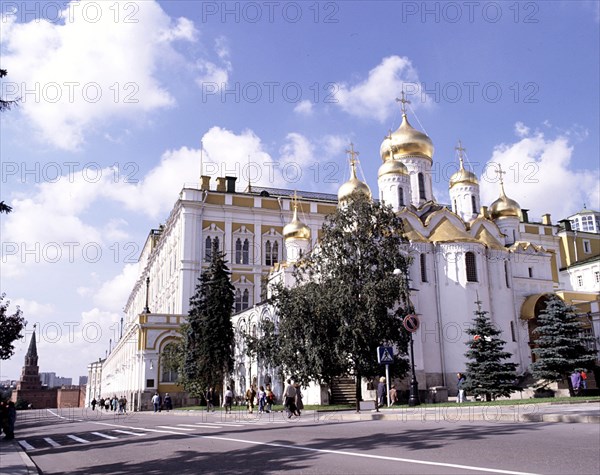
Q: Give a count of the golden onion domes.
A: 6